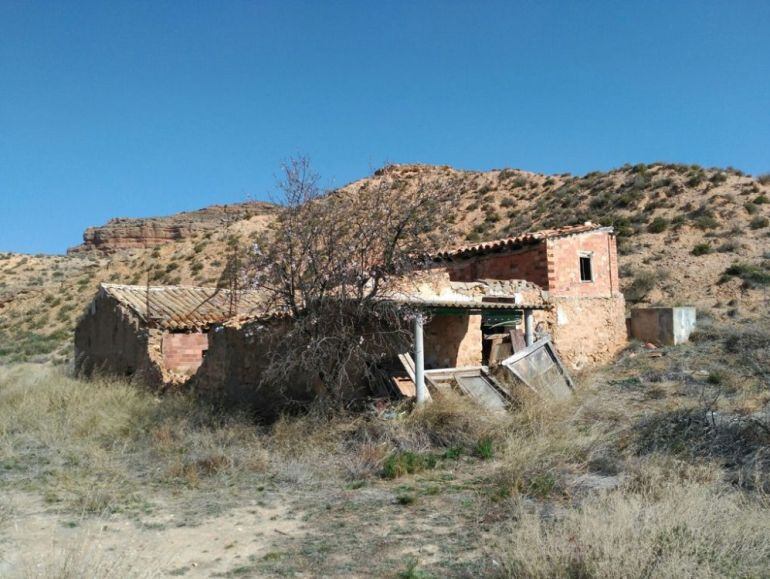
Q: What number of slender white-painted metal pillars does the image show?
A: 2